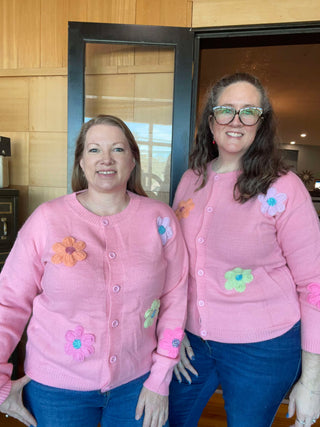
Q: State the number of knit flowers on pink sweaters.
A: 9